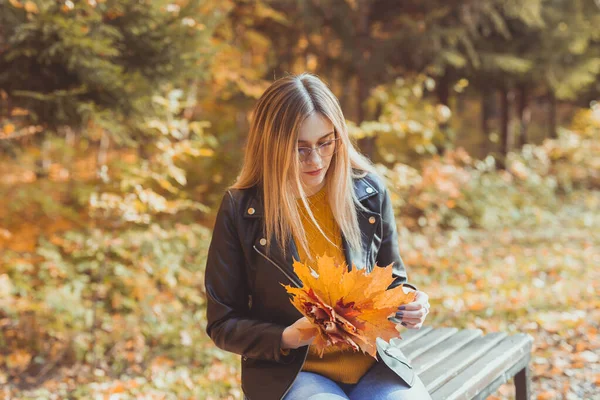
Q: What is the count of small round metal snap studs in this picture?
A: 4